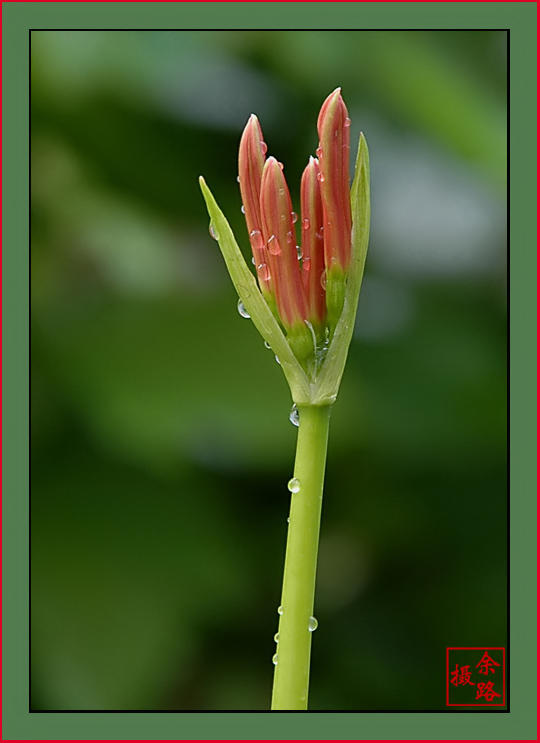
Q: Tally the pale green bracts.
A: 2